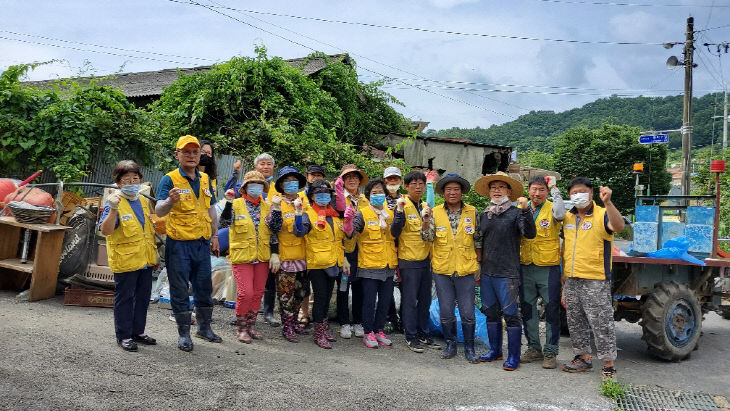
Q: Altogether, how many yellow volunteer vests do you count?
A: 15